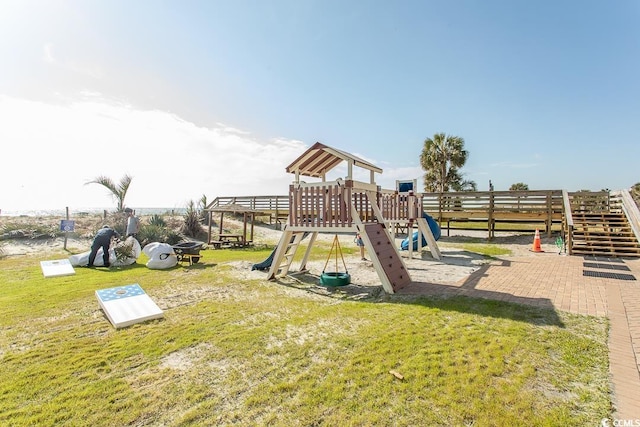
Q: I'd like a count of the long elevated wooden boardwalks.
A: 1